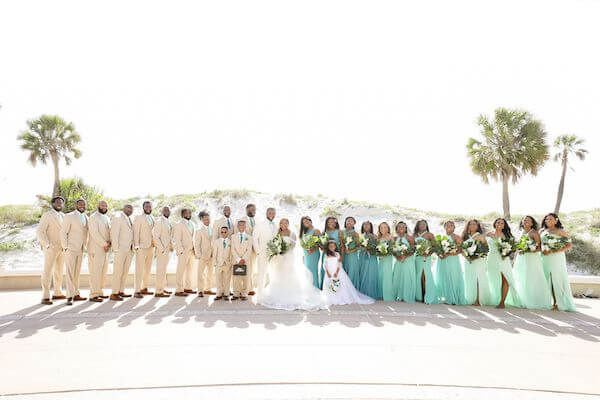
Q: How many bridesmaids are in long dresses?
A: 12